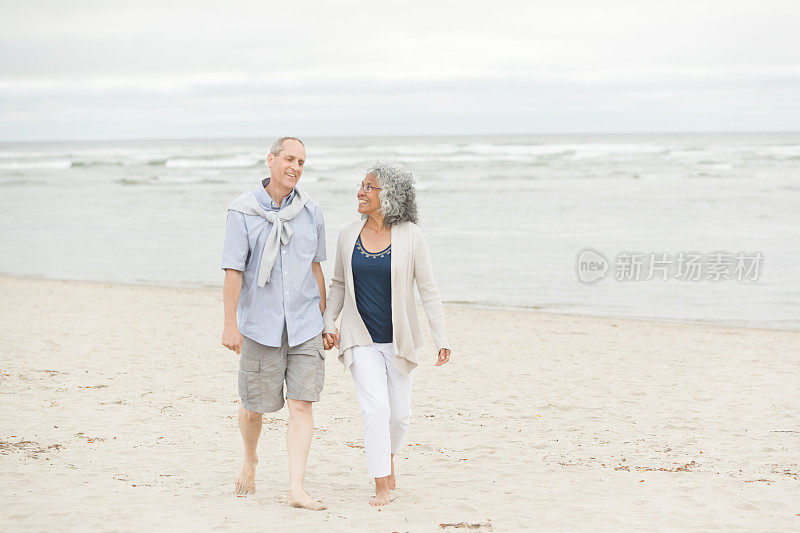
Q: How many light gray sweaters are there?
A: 1